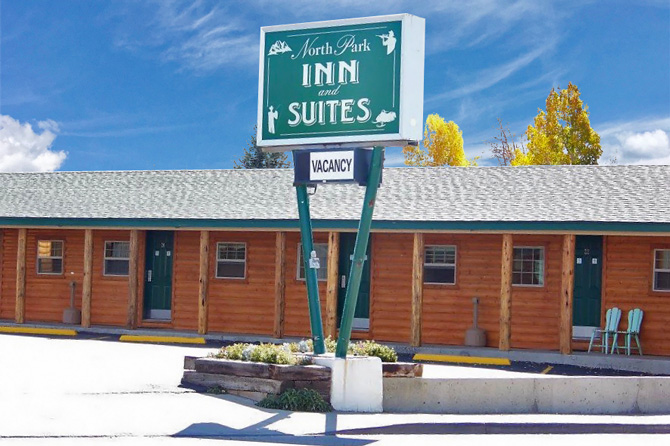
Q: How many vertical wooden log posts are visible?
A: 9